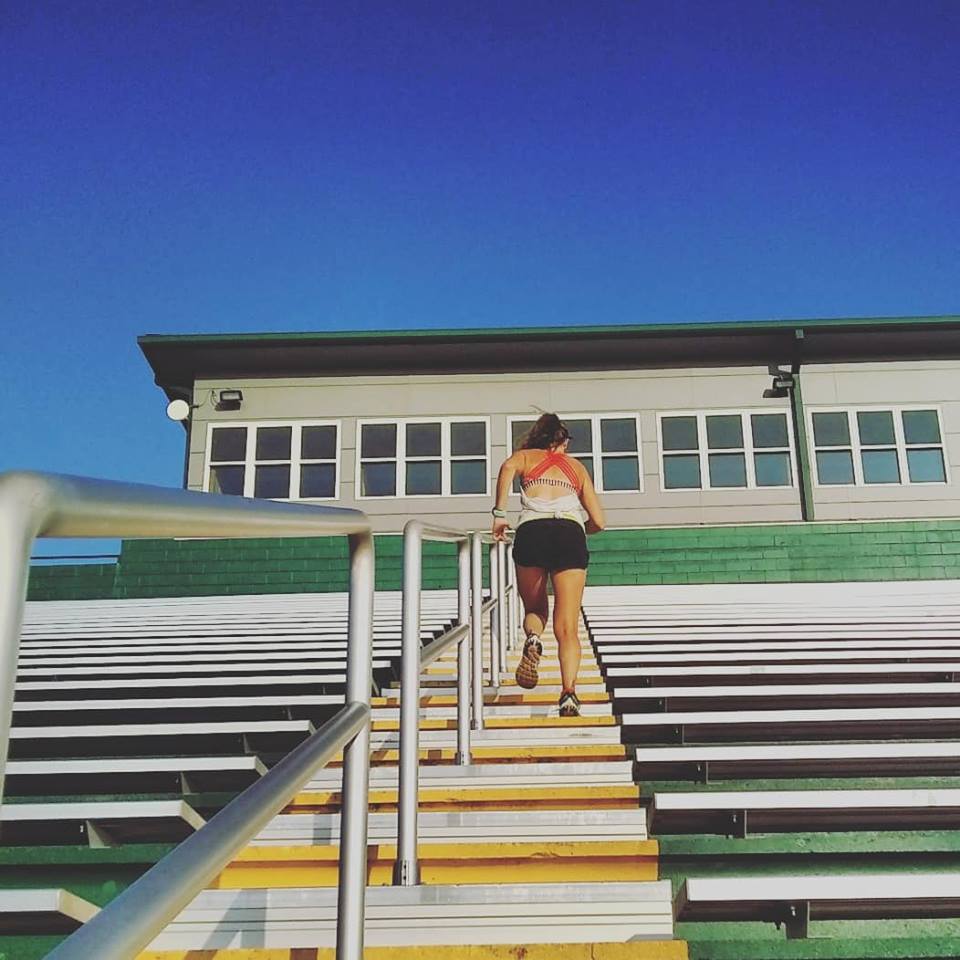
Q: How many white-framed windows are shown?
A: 5